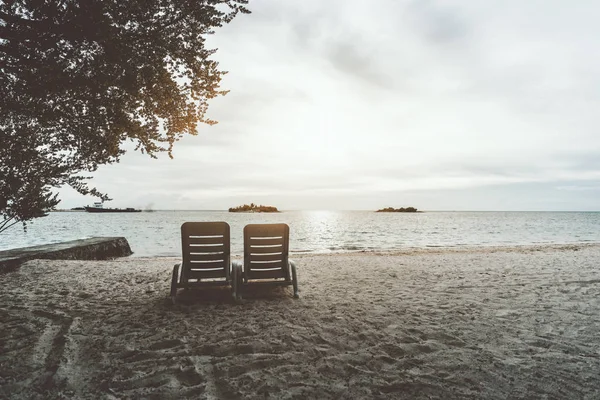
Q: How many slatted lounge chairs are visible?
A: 2